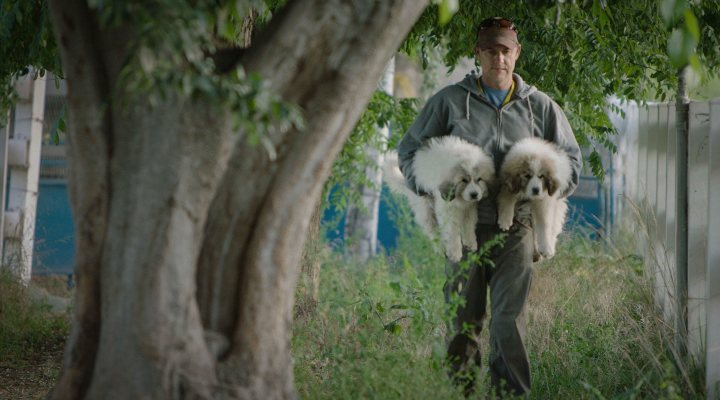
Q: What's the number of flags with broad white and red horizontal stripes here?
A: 0